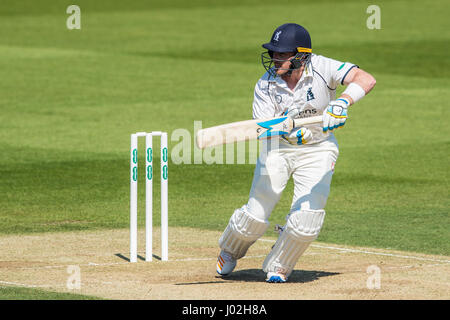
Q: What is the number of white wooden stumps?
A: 3